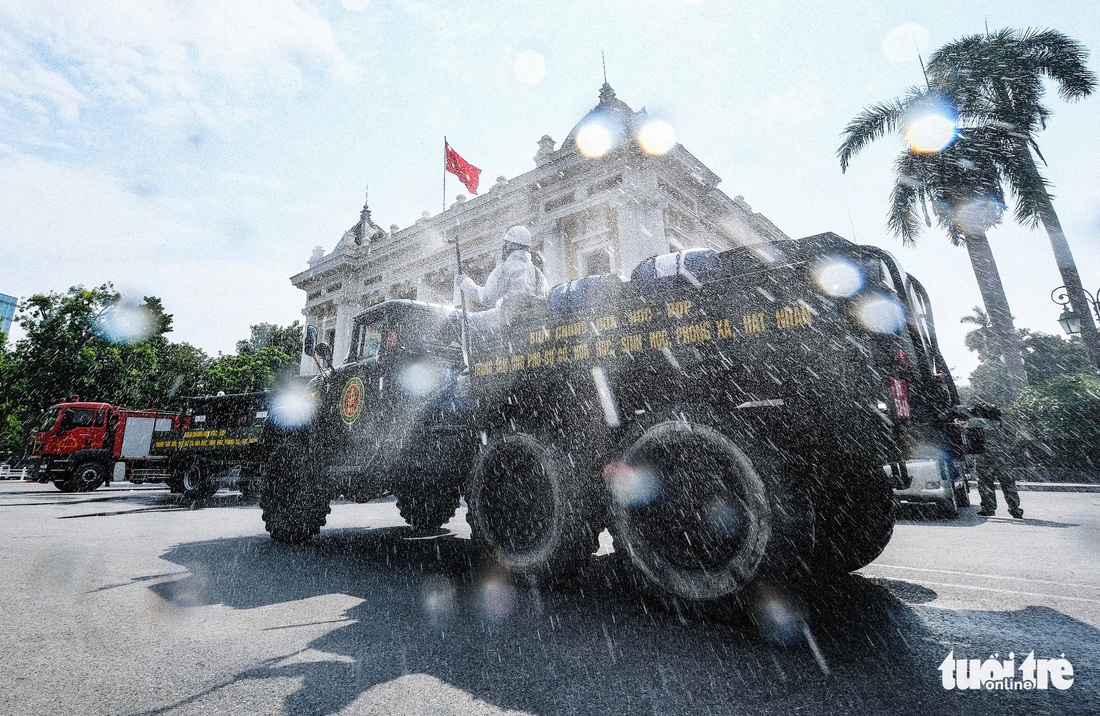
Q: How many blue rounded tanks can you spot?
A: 2